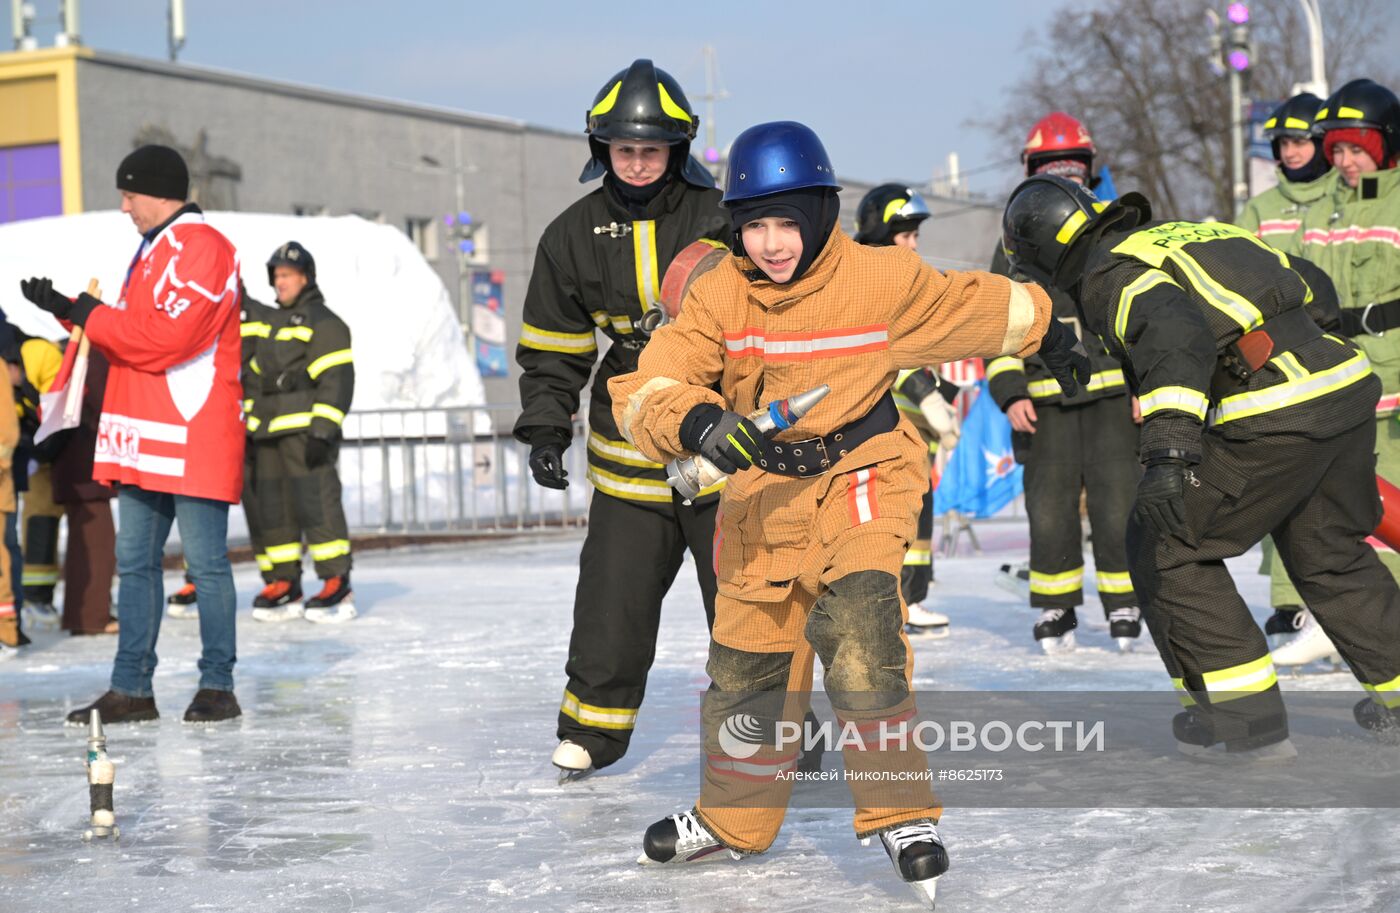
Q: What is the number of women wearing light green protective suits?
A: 2